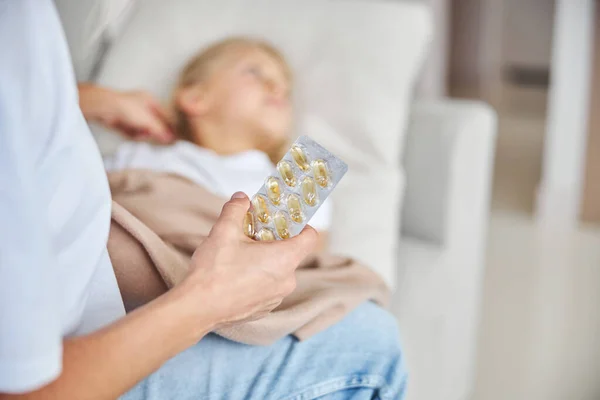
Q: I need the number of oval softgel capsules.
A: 10